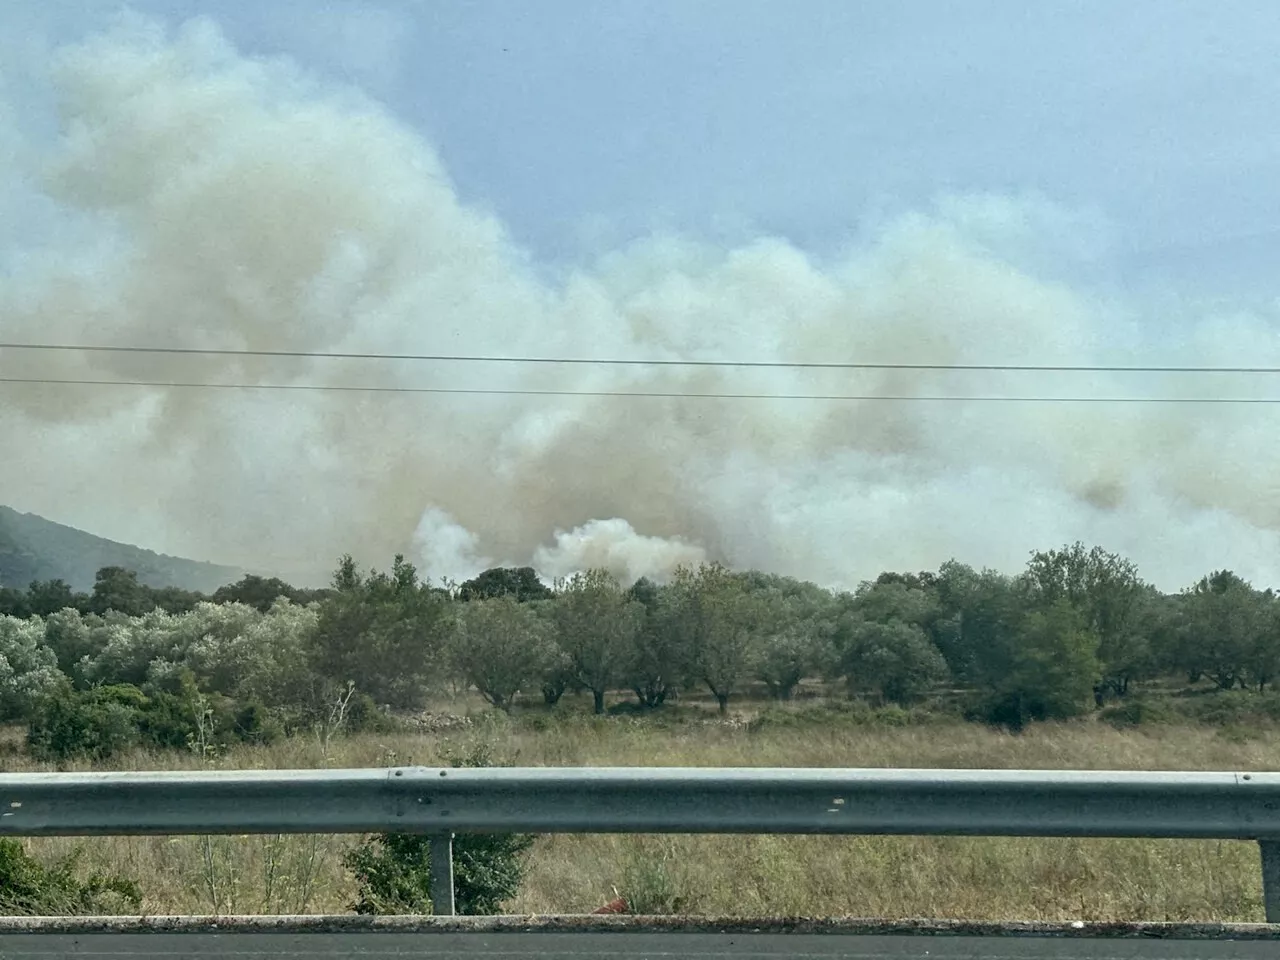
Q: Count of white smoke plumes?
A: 2